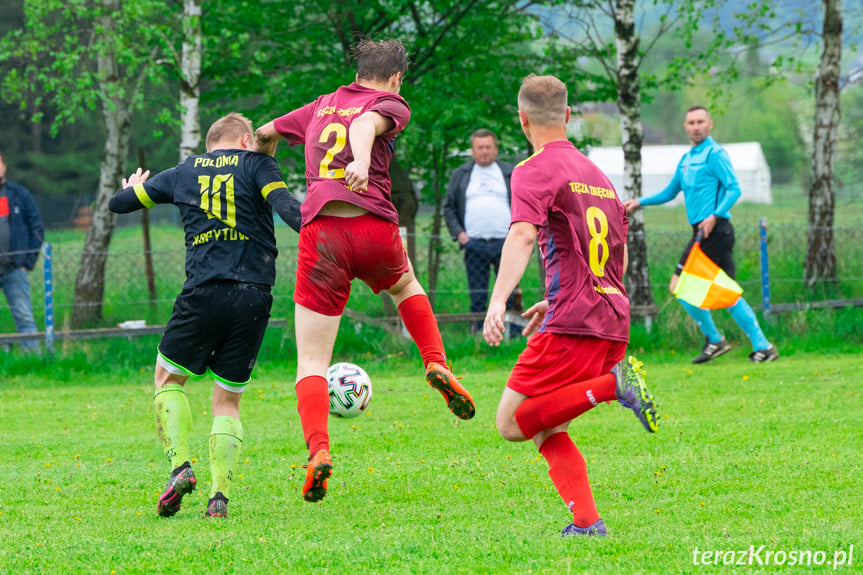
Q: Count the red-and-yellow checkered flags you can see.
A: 1